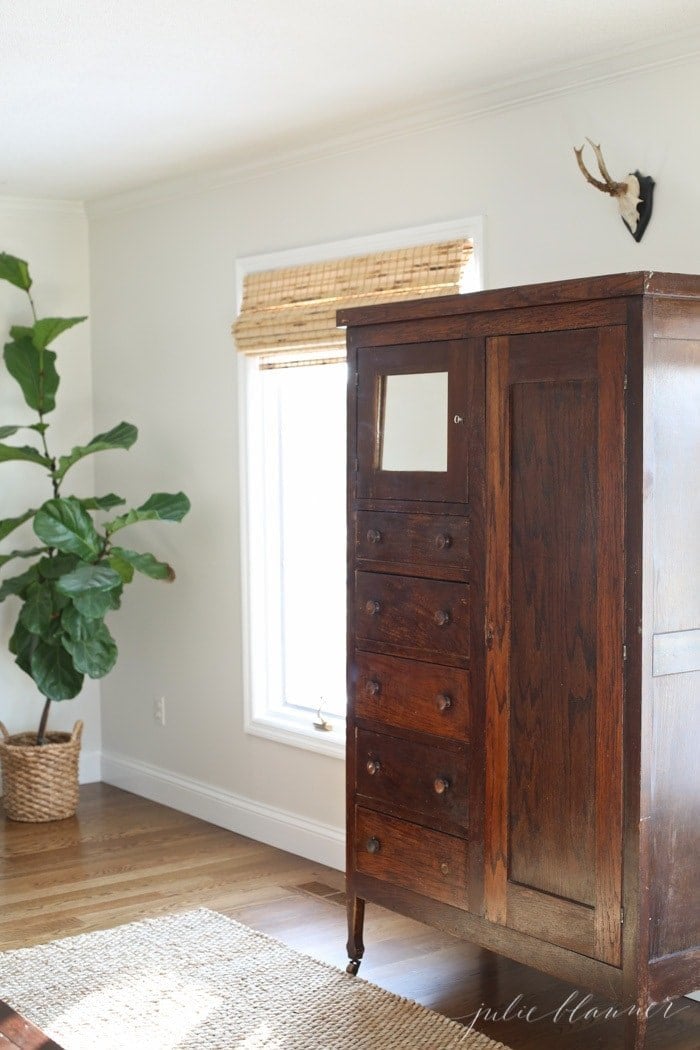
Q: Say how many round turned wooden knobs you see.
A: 9